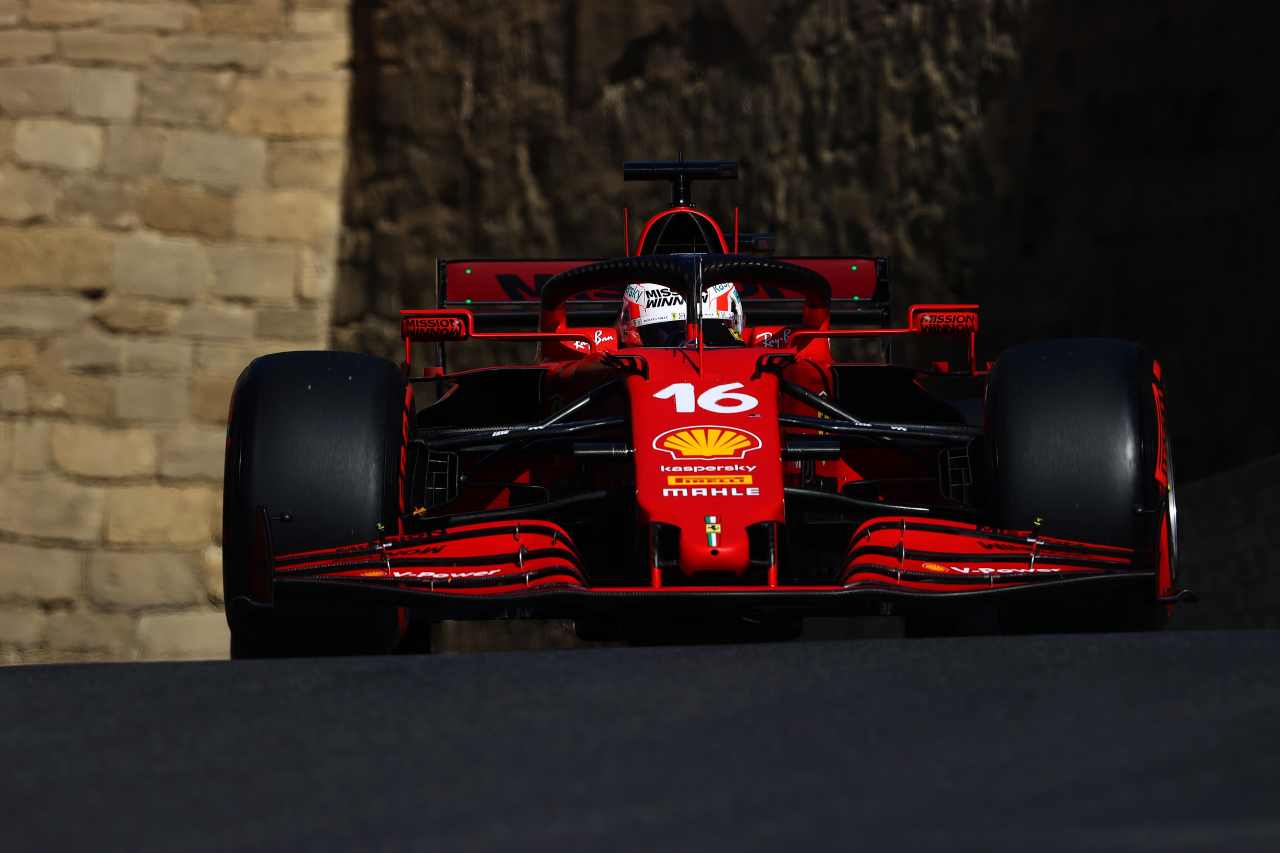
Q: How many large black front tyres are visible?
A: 2